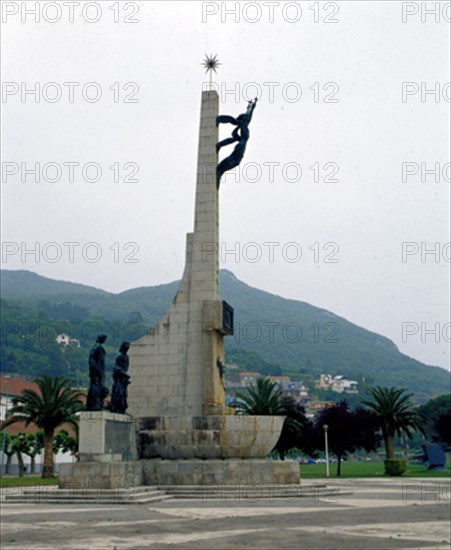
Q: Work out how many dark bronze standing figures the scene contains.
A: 2